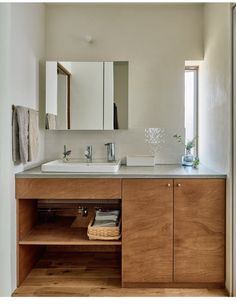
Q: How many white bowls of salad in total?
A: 0